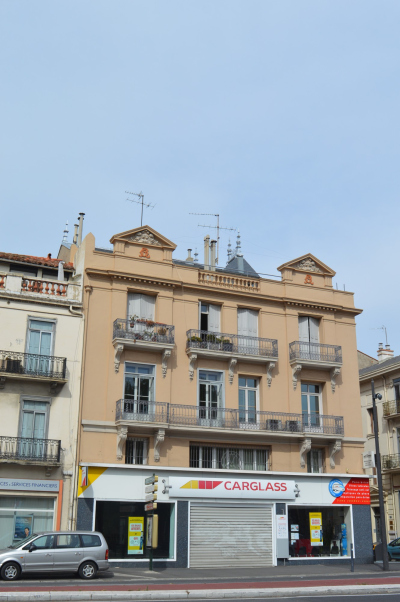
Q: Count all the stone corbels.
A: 11